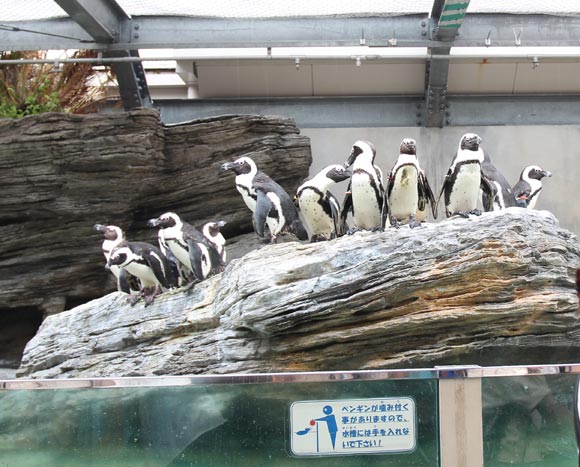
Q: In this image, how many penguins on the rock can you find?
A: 11